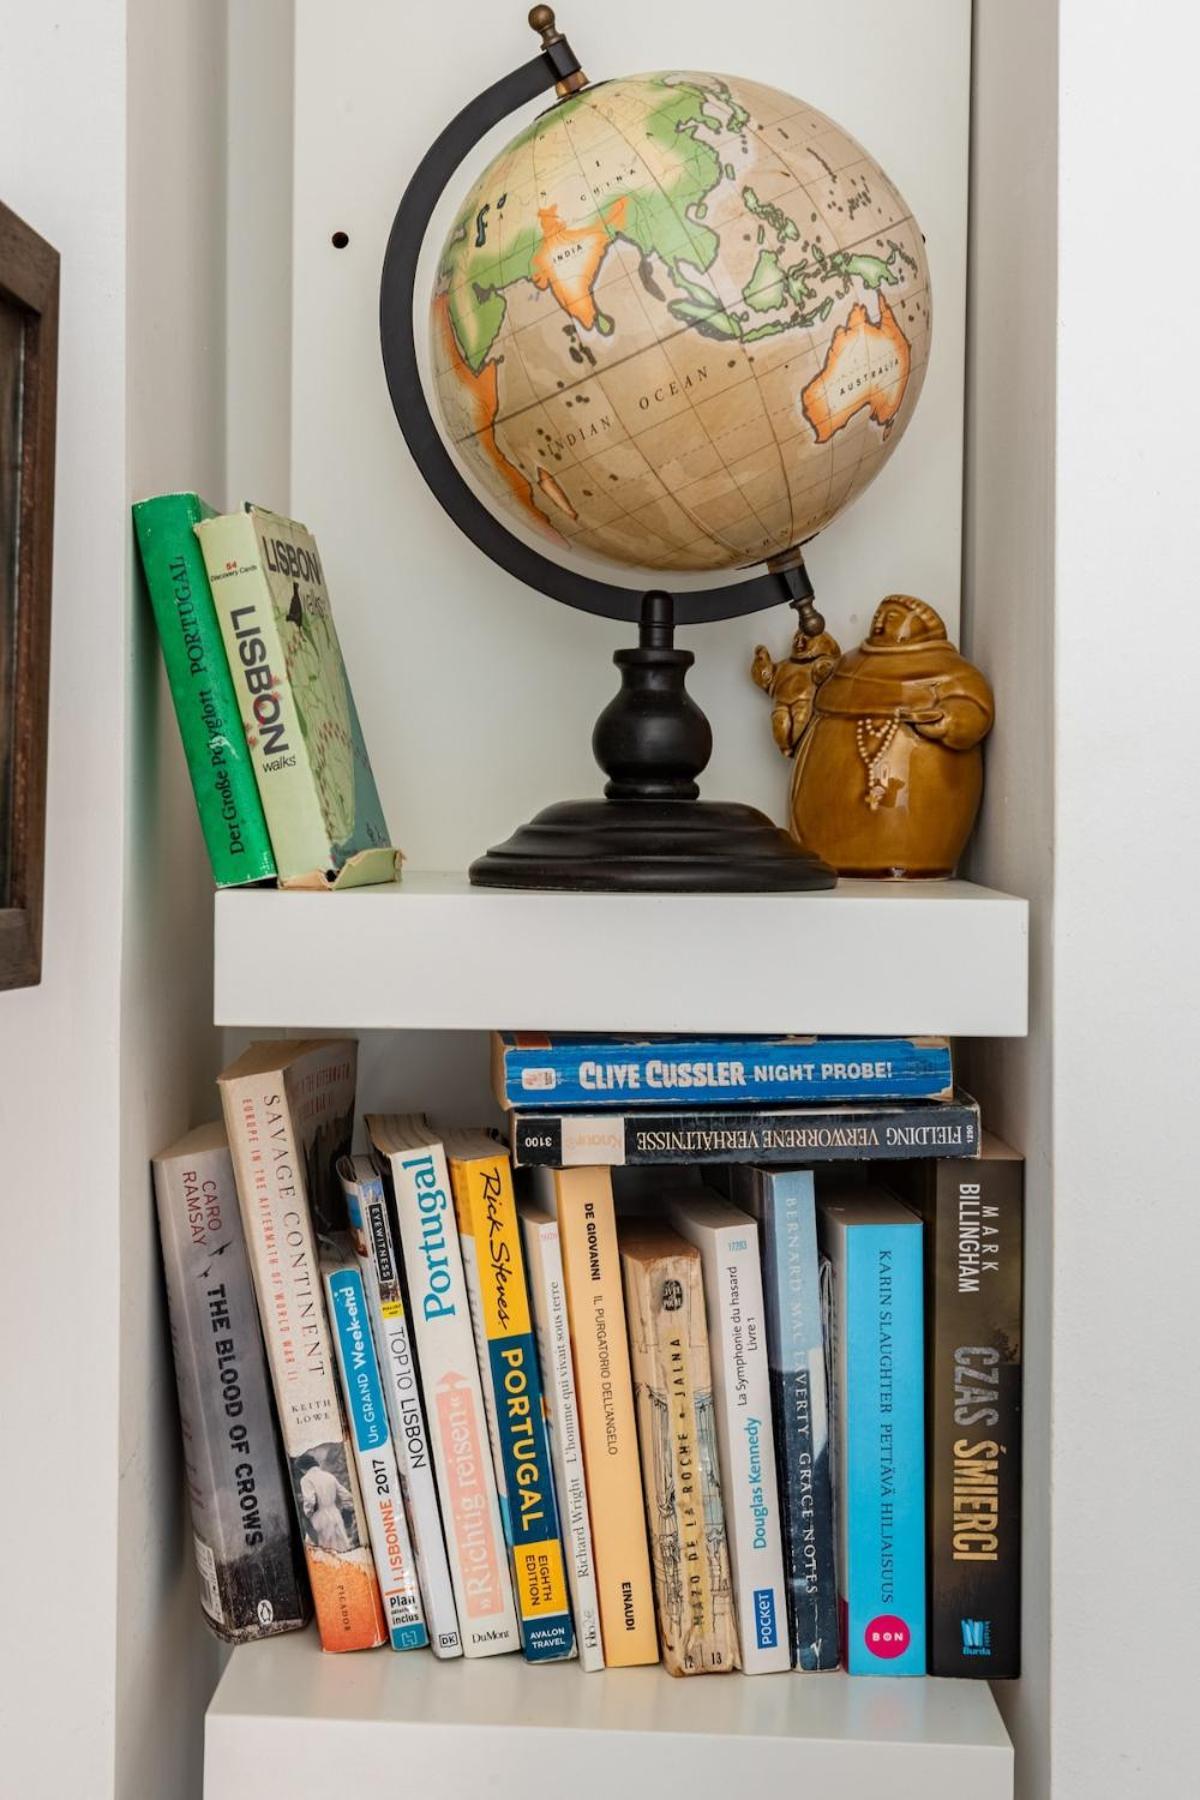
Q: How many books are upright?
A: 15